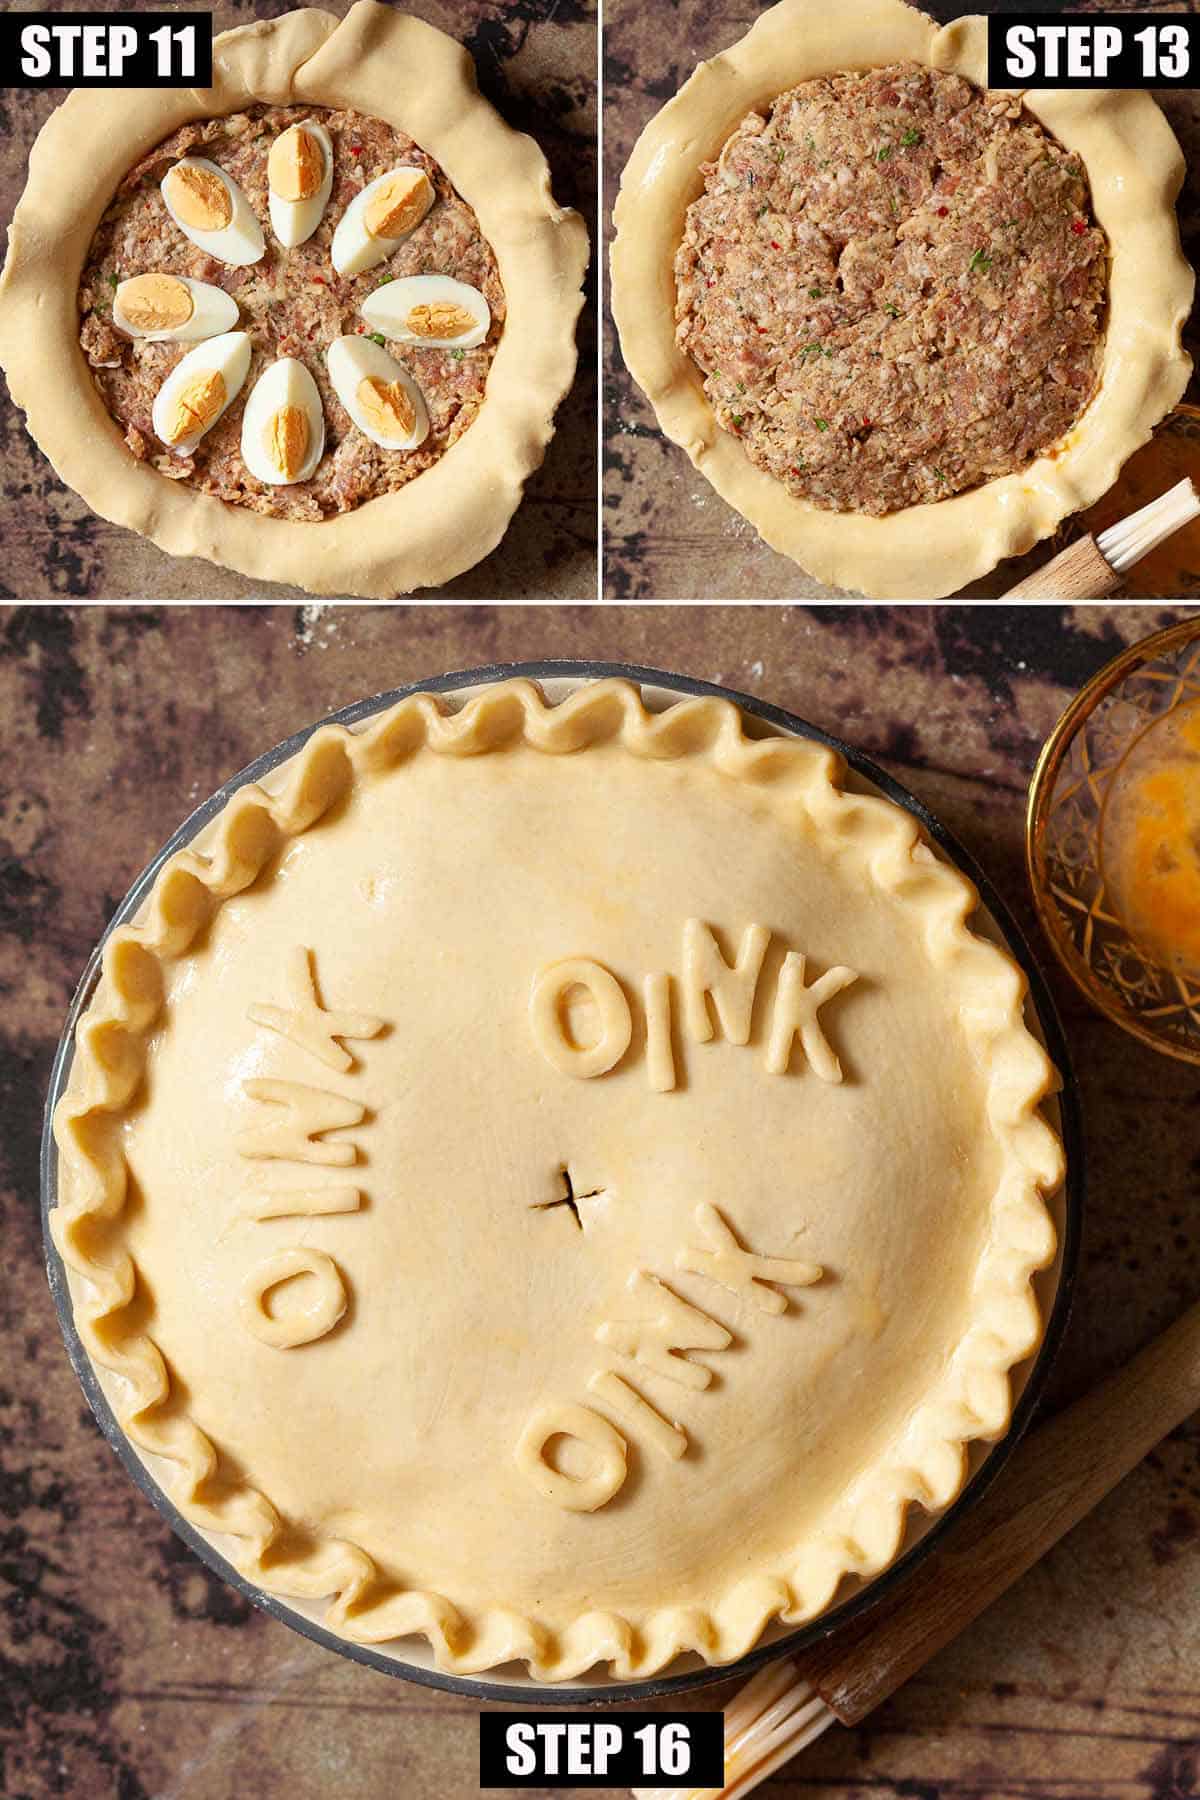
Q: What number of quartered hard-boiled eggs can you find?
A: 8